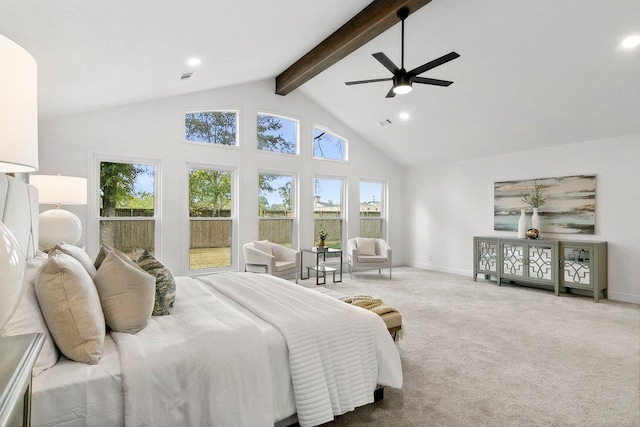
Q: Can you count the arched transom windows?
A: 3